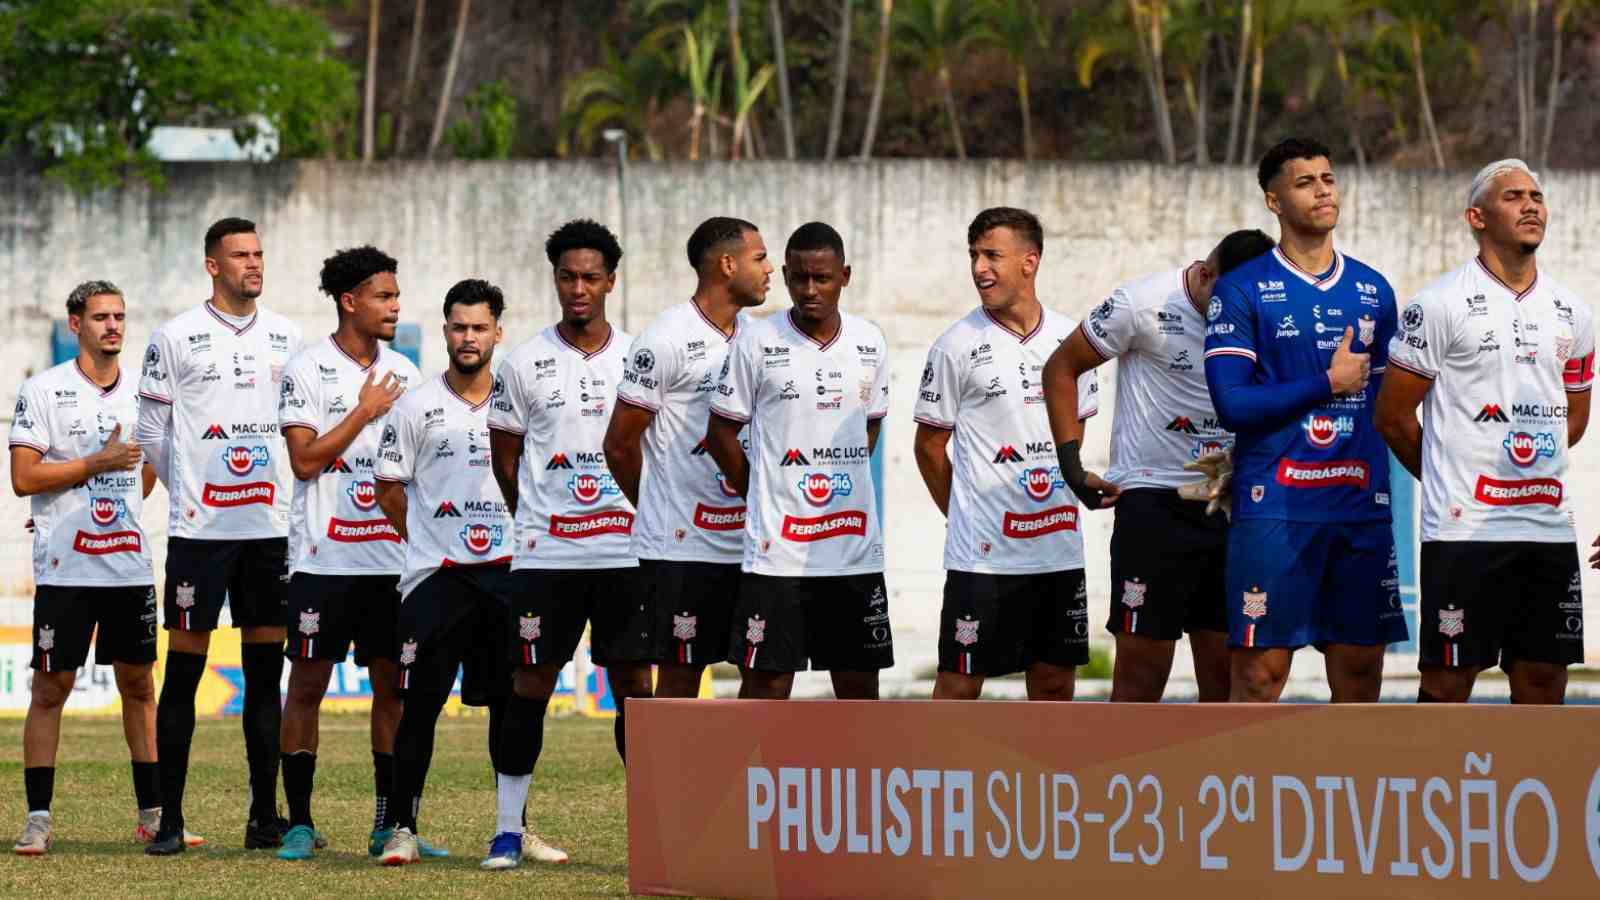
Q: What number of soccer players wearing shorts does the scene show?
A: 11